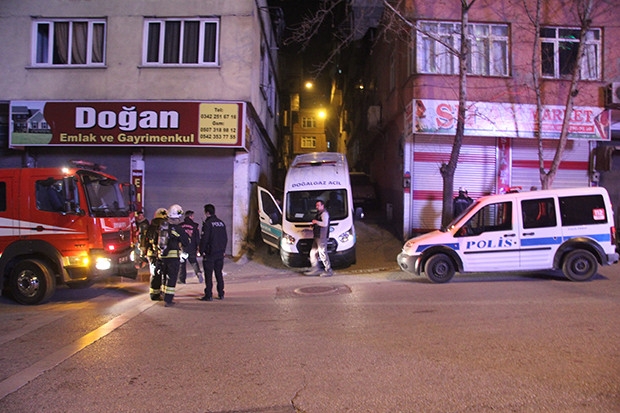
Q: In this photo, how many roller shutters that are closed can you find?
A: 4